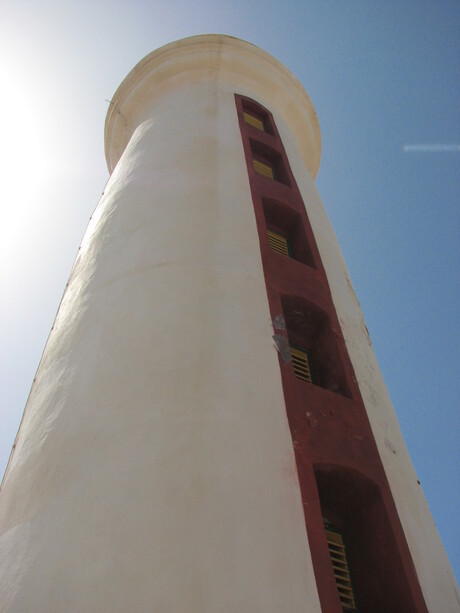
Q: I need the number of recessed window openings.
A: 5